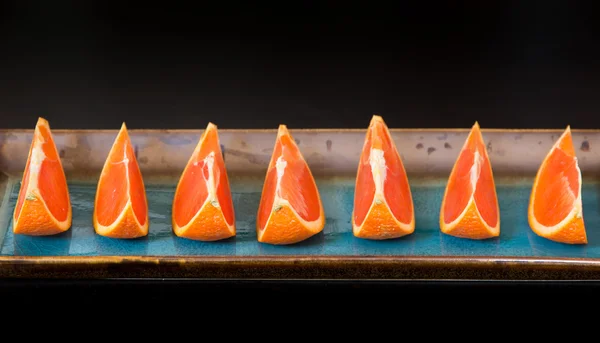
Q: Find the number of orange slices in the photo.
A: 7